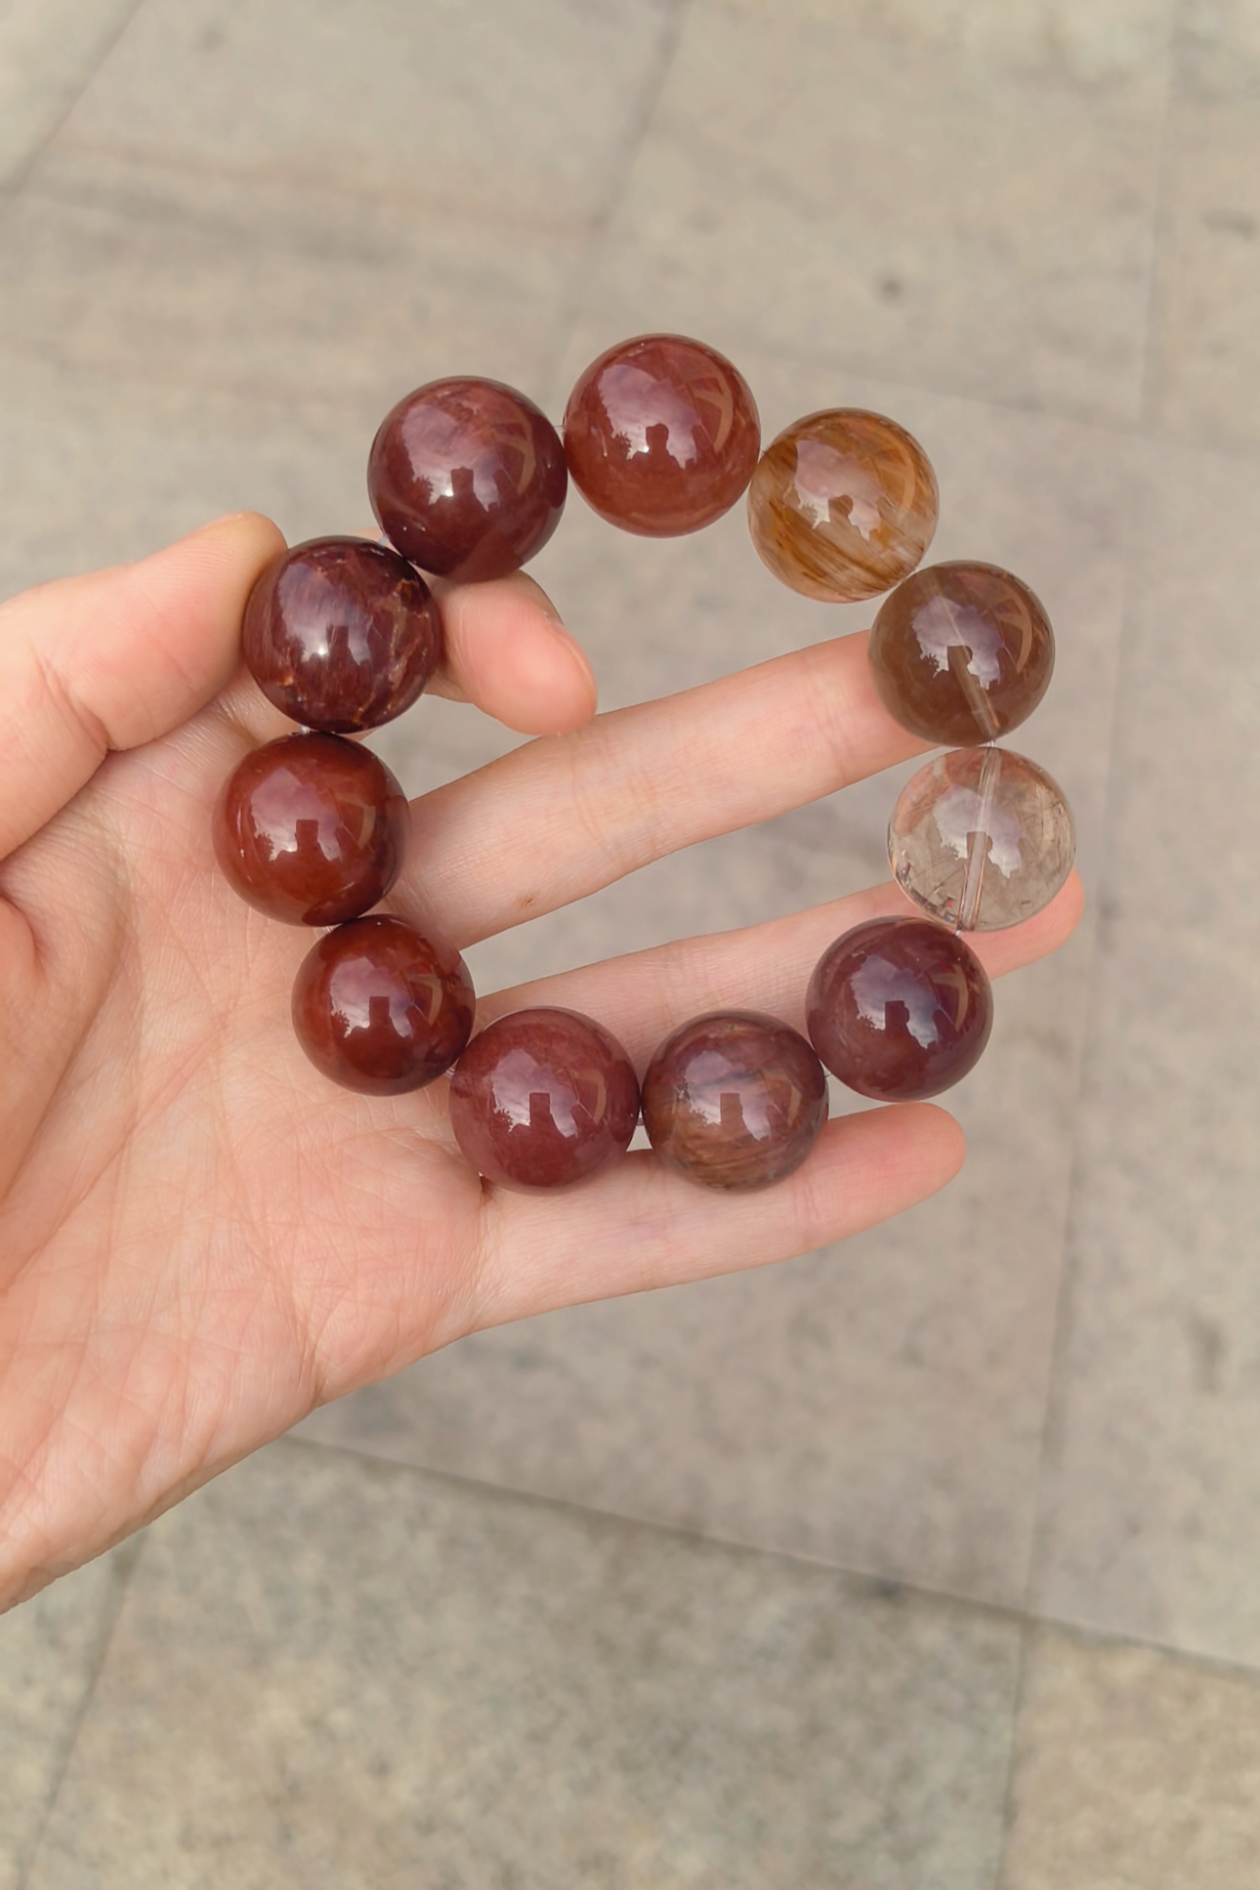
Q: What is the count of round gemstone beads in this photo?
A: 11